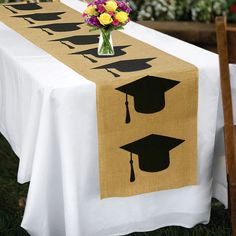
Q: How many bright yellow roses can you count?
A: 4